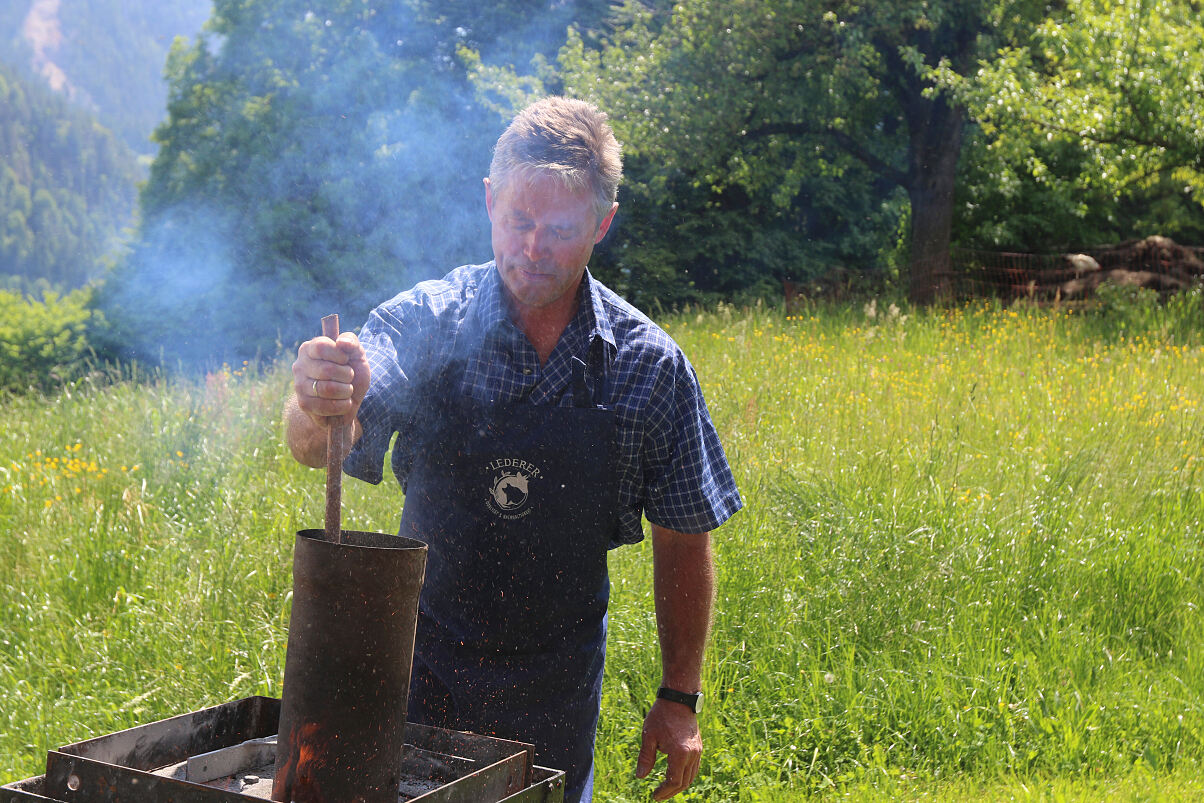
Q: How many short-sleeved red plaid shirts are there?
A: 0